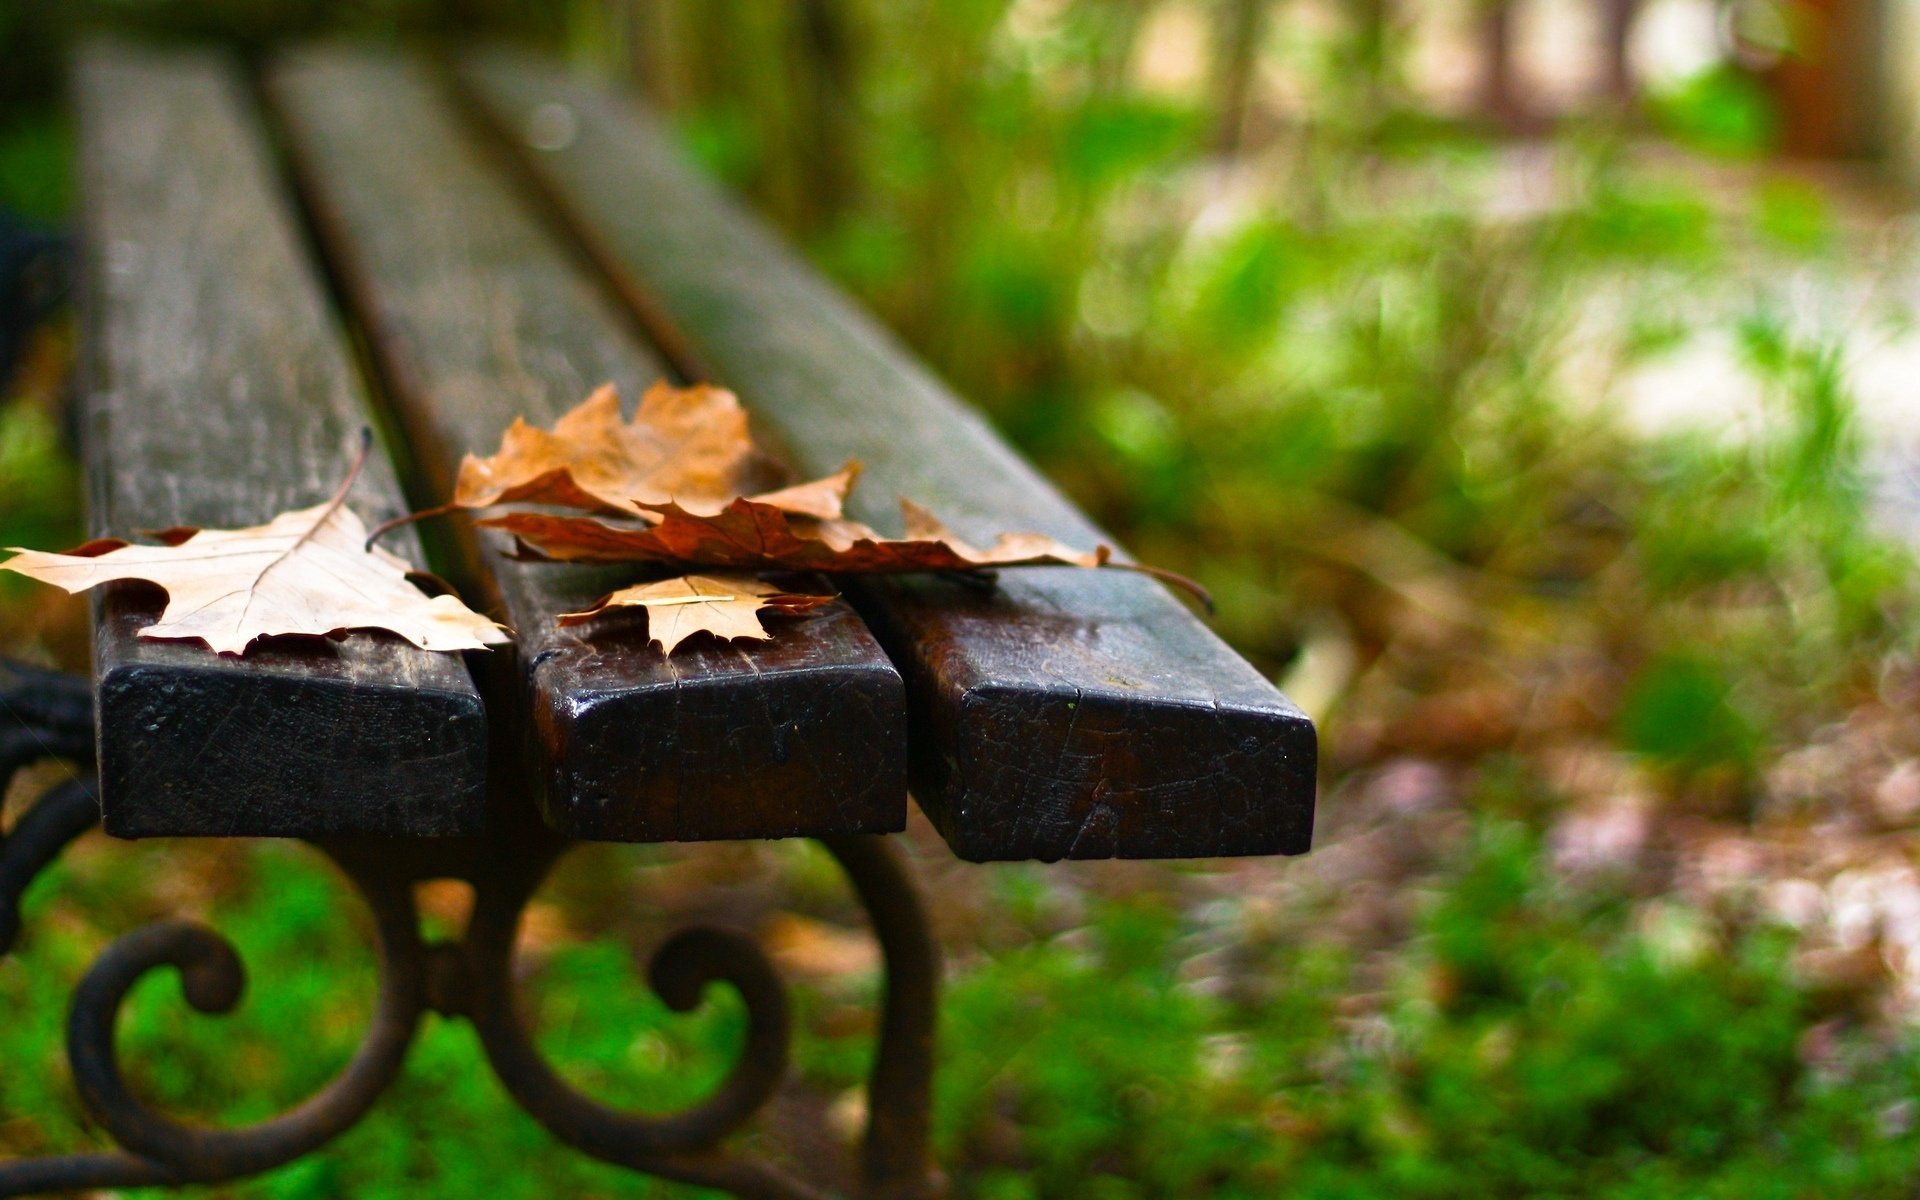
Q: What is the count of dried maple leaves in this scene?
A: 4